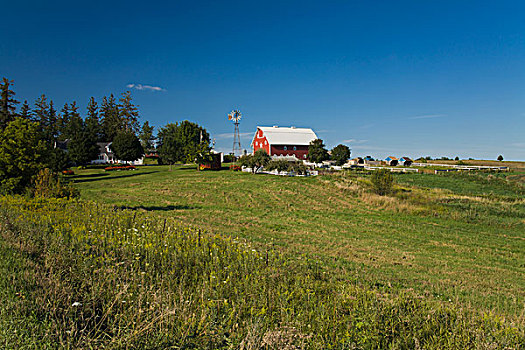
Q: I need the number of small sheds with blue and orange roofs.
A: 2